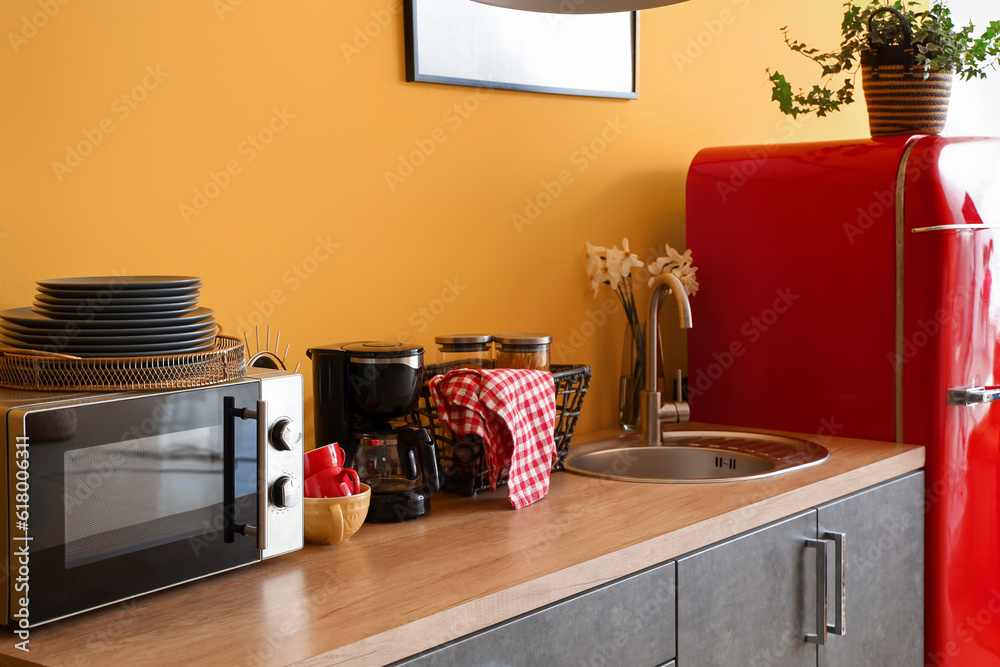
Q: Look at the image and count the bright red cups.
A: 2